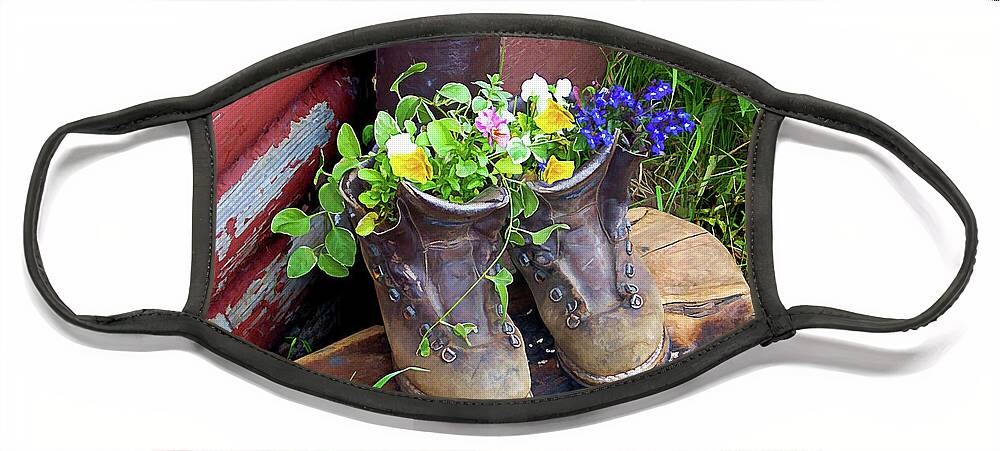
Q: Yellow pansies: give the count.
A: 3